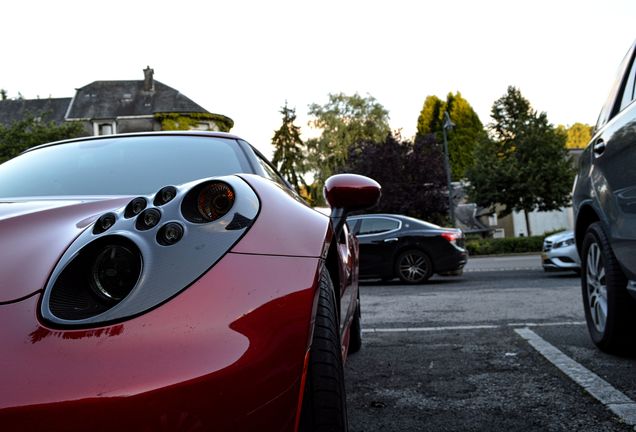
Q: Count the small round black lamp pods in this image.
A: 5